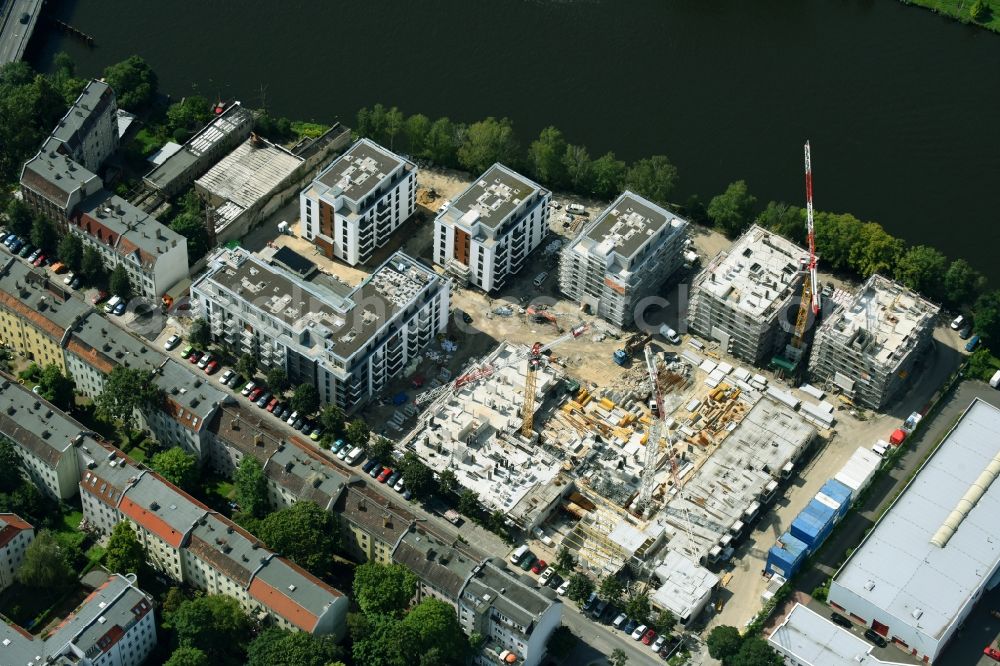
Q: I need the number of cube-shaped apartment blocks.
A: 5